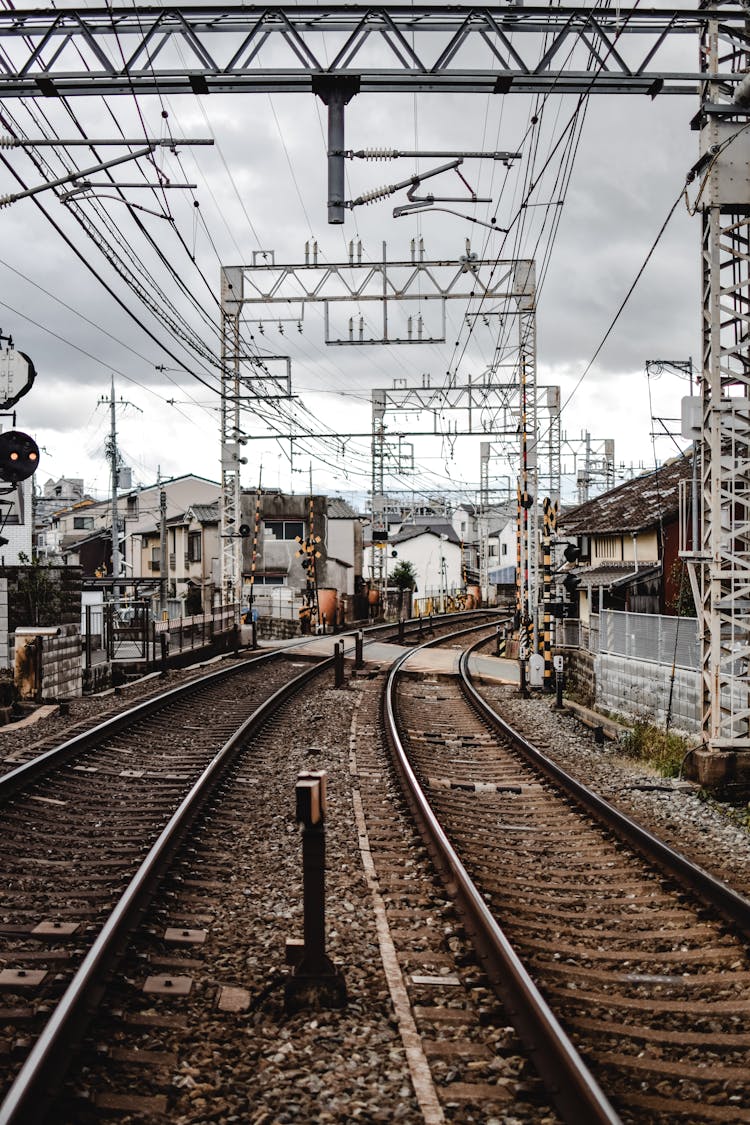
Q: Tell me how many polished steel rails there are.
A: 4